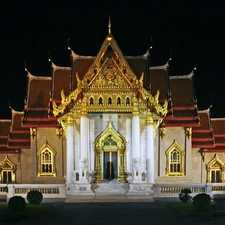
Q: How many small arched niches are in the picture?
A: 5